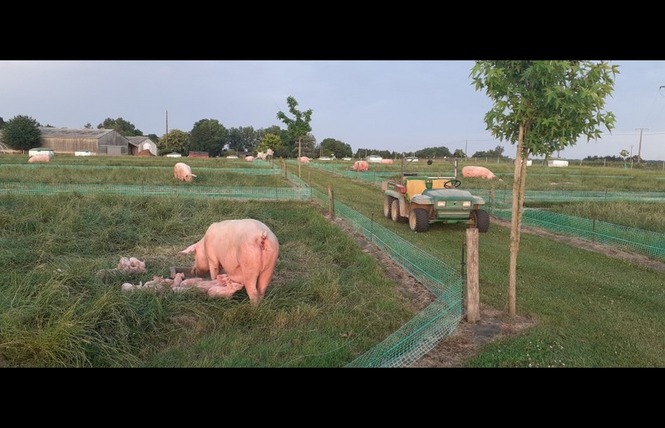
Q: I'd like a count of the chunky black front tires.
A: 2